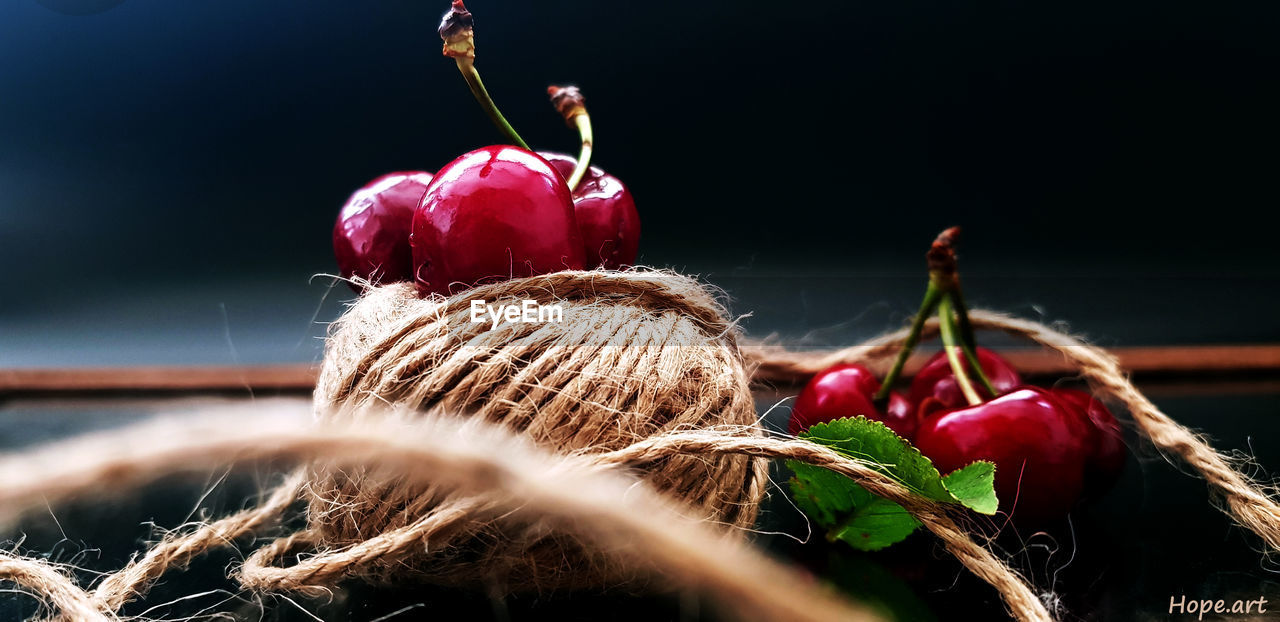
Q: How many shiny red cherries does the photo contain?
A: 7